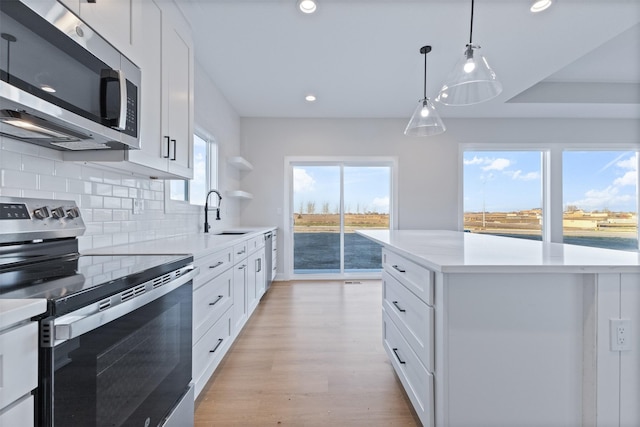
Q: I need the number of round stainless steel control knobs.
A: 3